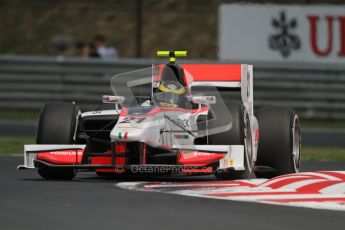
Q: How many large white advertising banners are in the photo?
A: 1